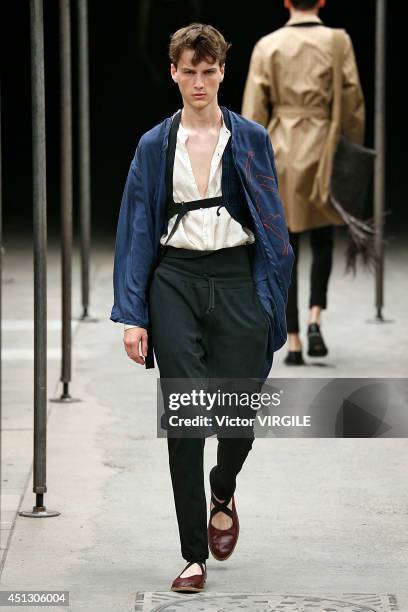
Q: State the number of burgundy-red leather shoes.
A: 2